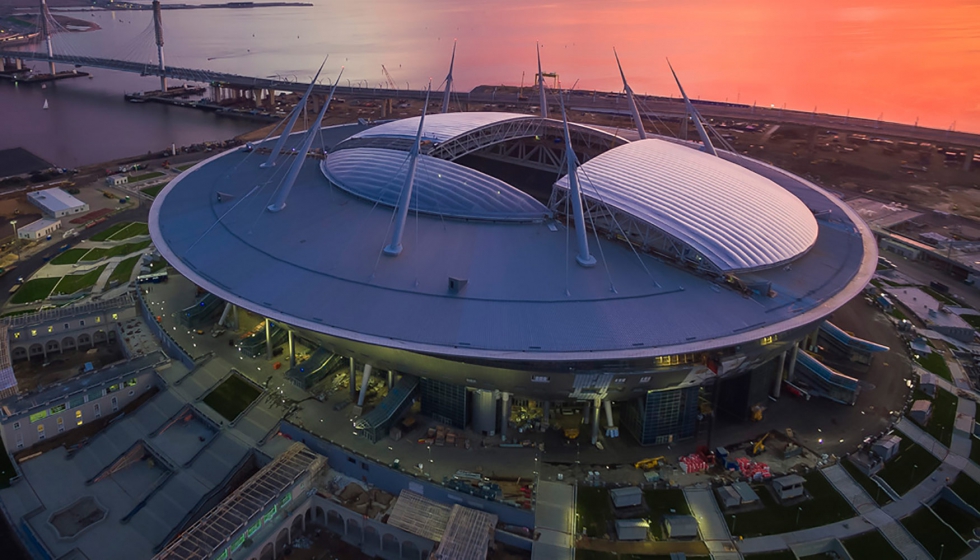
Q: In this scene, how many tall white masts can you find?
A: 8